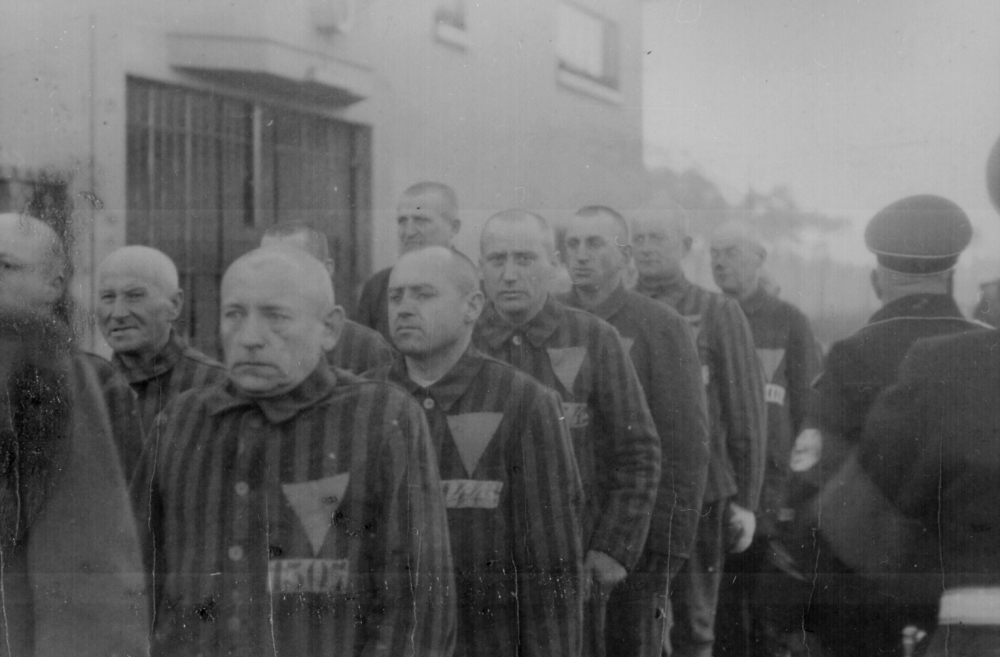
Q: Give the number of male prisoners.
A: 10